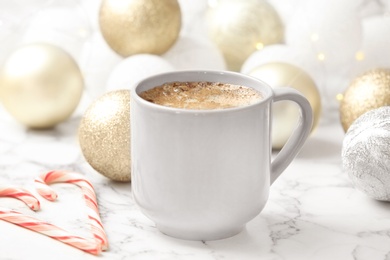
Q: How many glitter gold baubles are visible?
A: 3